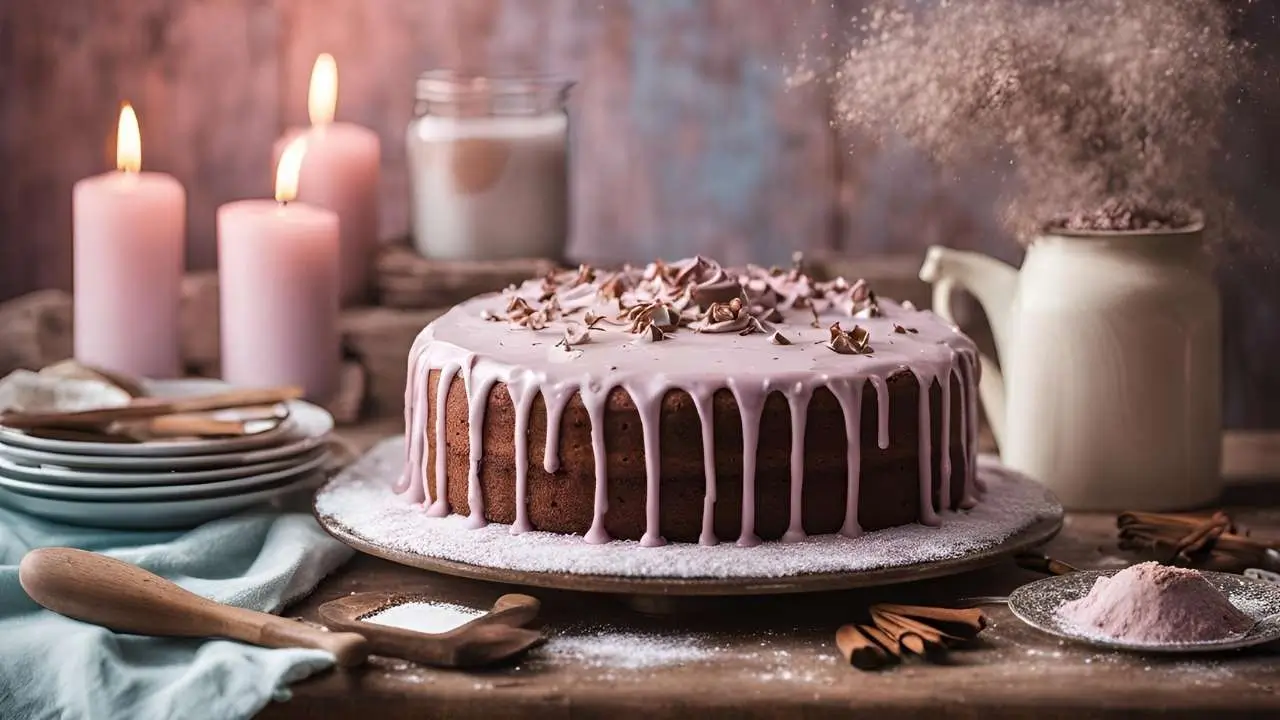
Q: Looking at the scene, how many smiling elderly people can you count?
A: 0